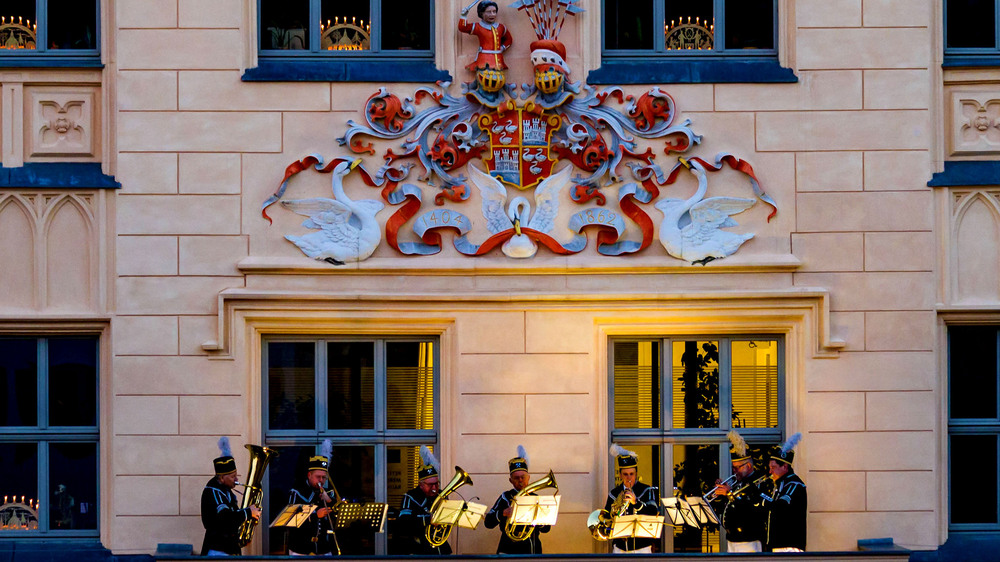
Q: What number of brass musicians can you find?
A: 7